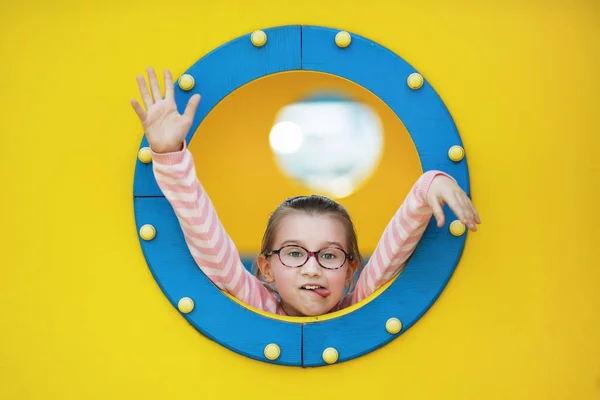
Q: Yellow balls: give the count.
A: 12